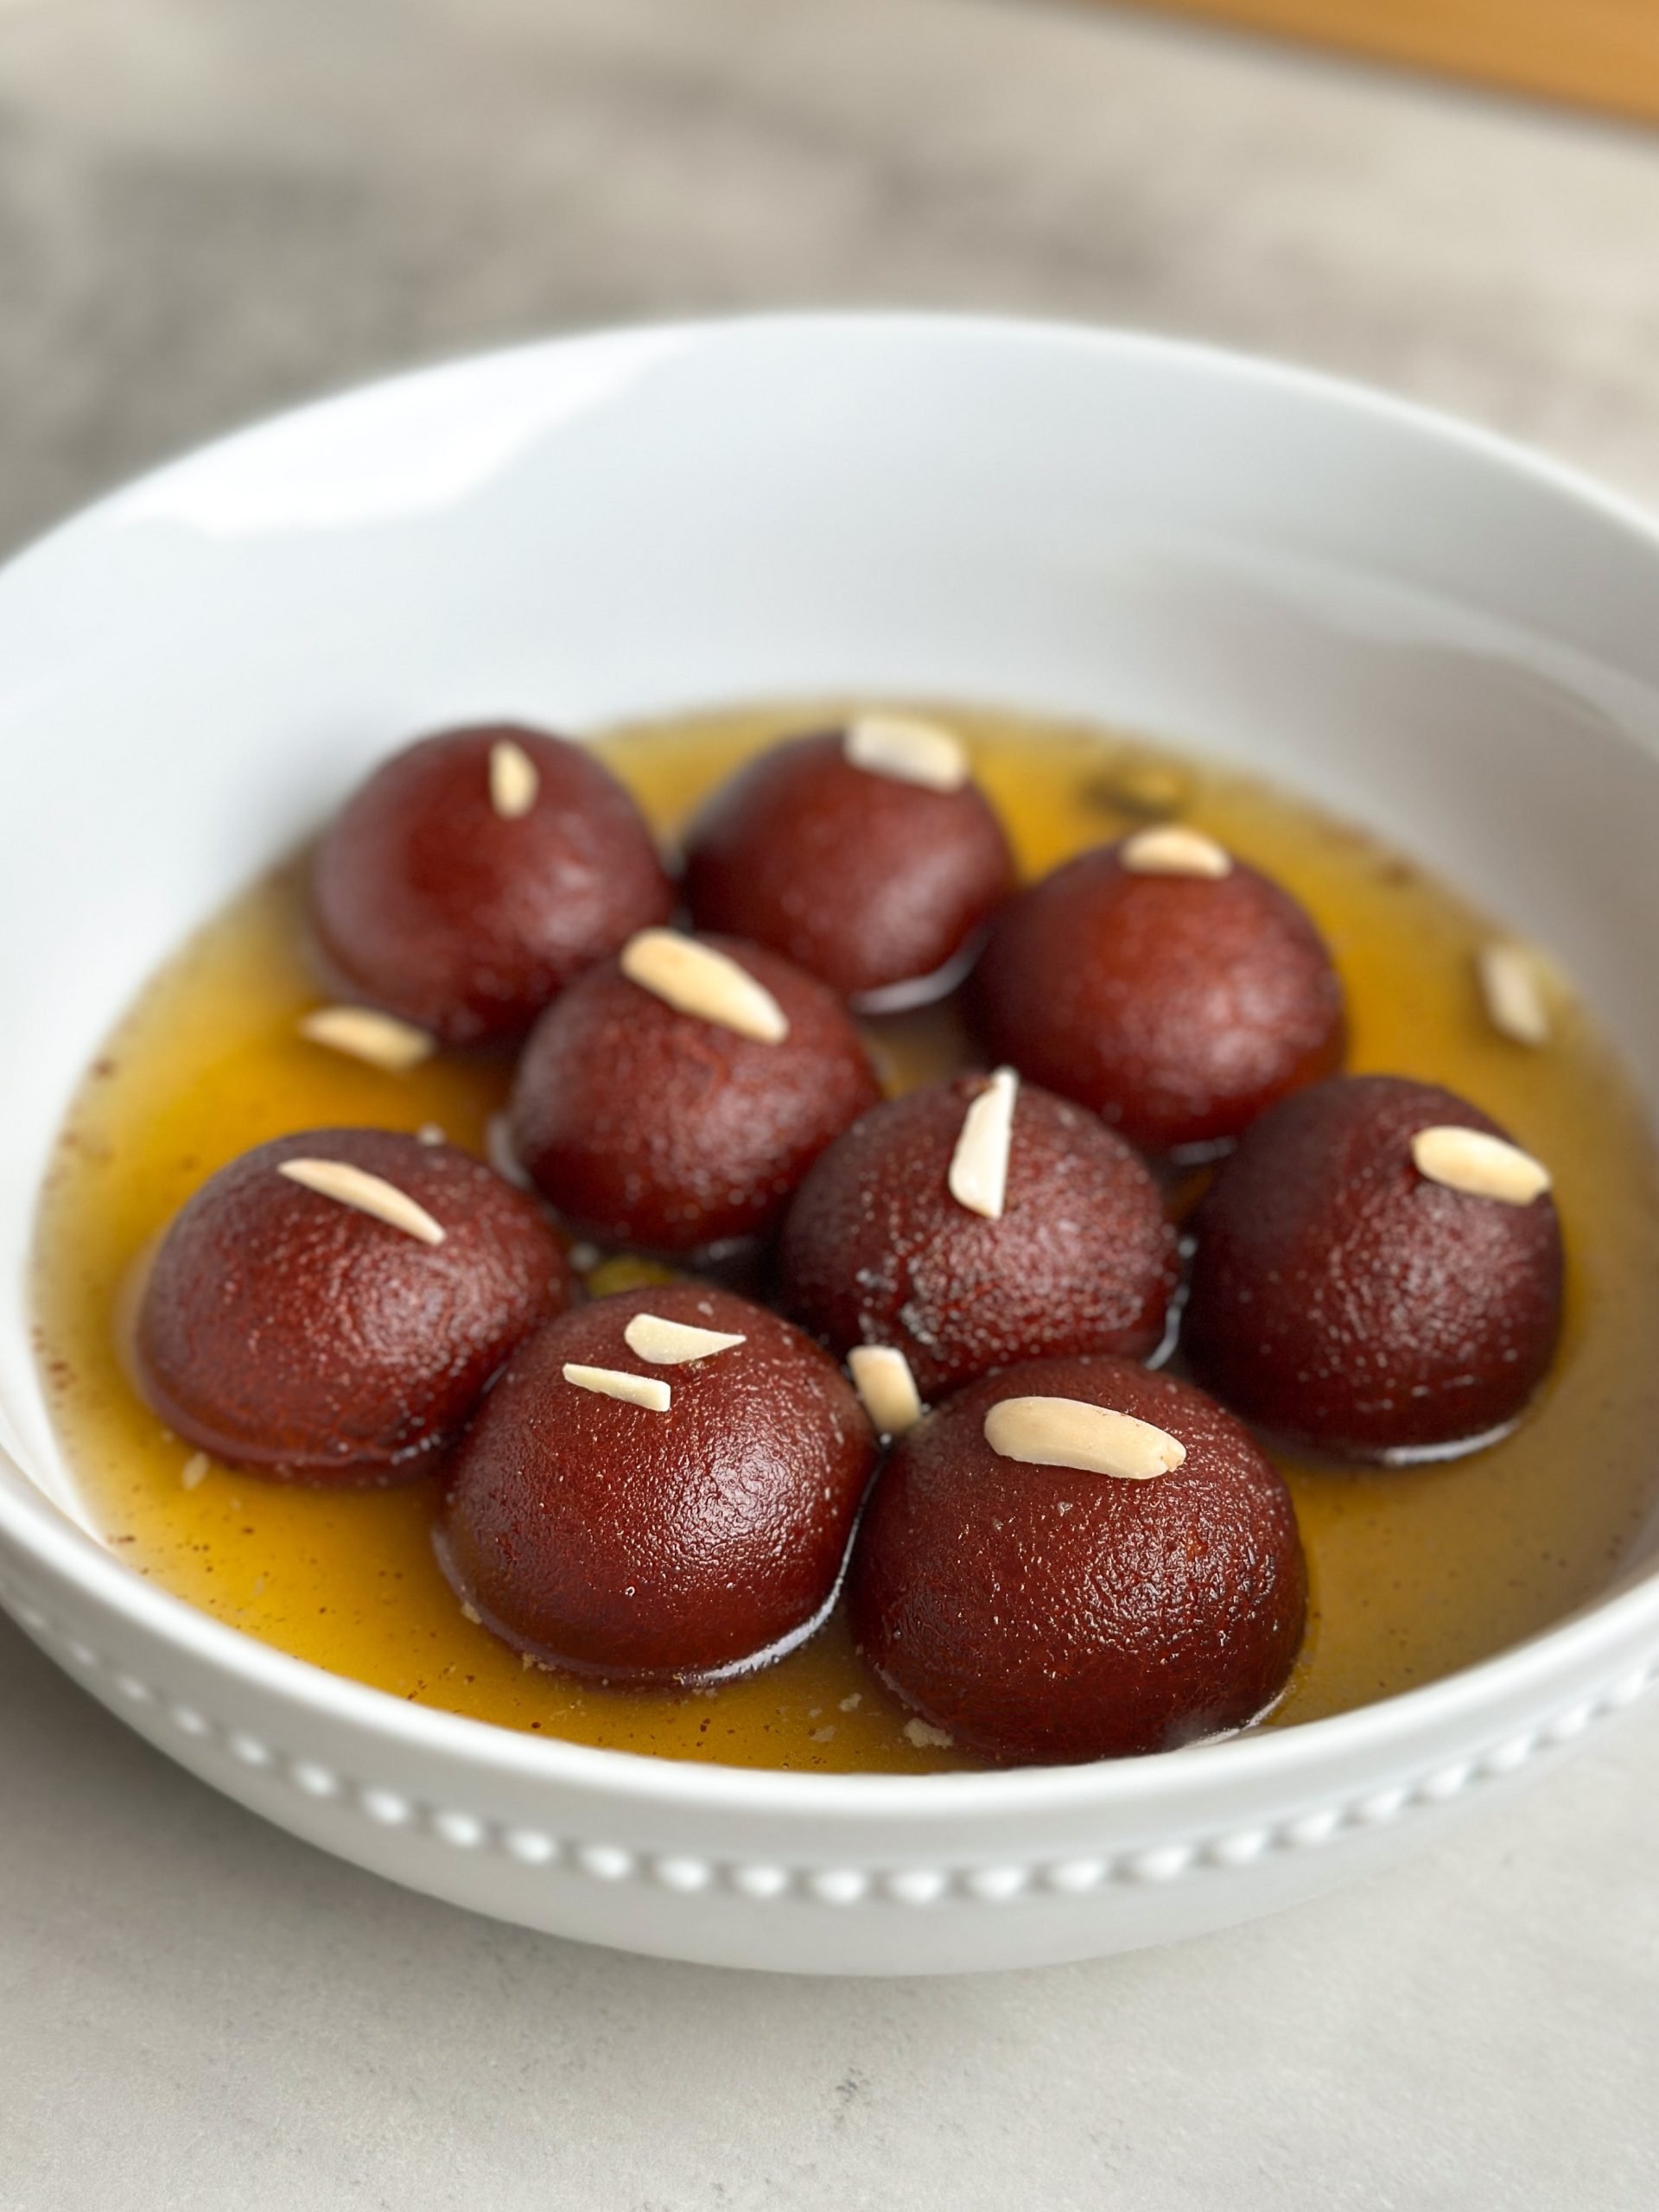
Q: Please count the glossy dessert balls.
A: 9